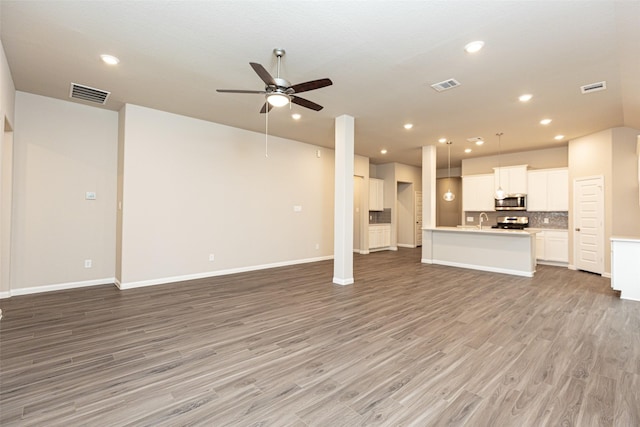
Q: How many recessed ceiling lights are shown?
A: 11